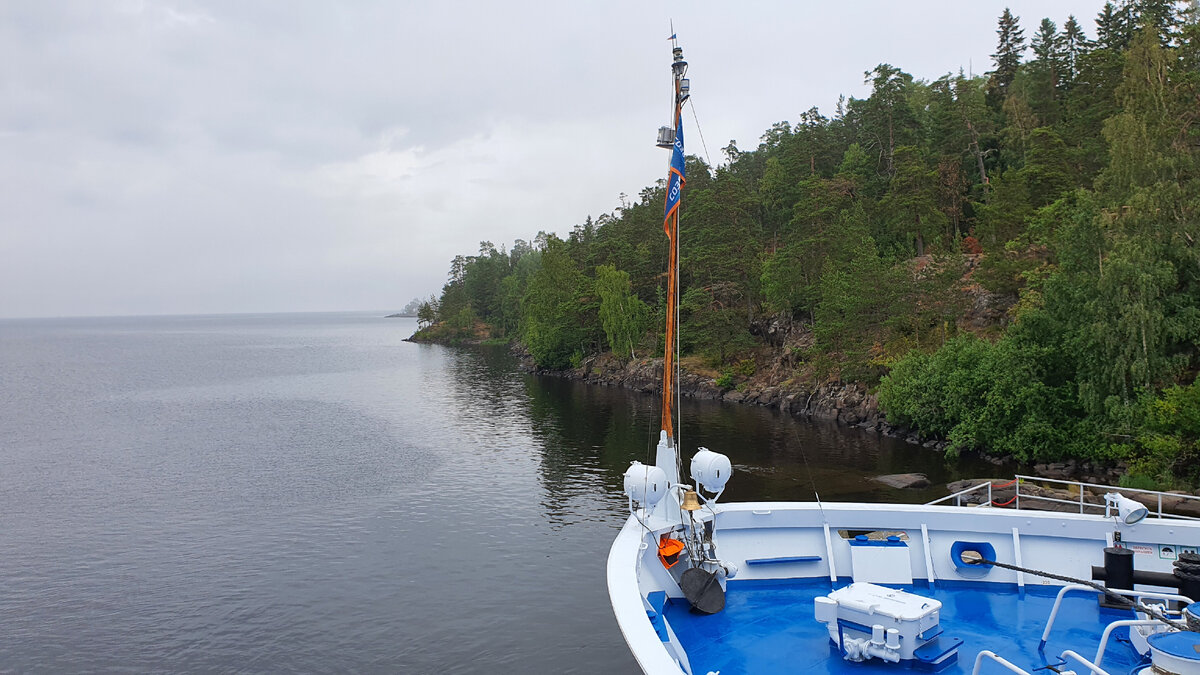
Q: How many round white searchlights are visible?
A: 2